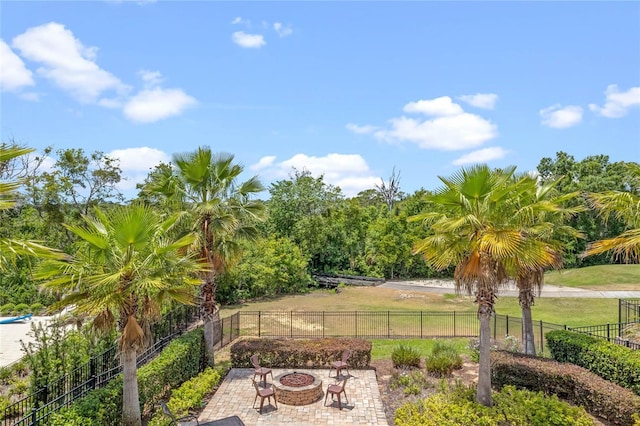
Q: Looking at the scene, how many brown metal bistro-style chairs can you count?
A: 4